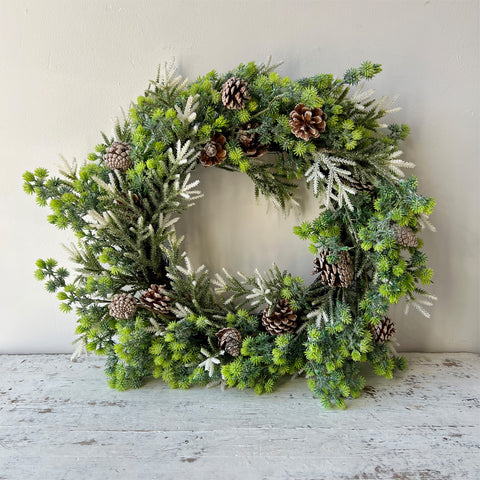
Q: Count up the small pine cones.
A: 12